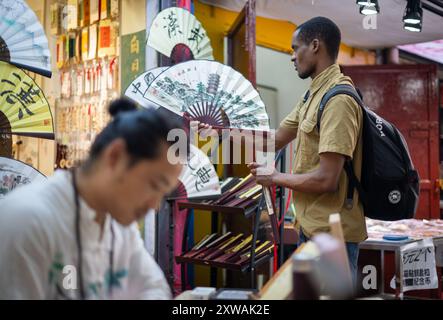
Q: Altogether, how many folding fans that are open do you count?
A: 7